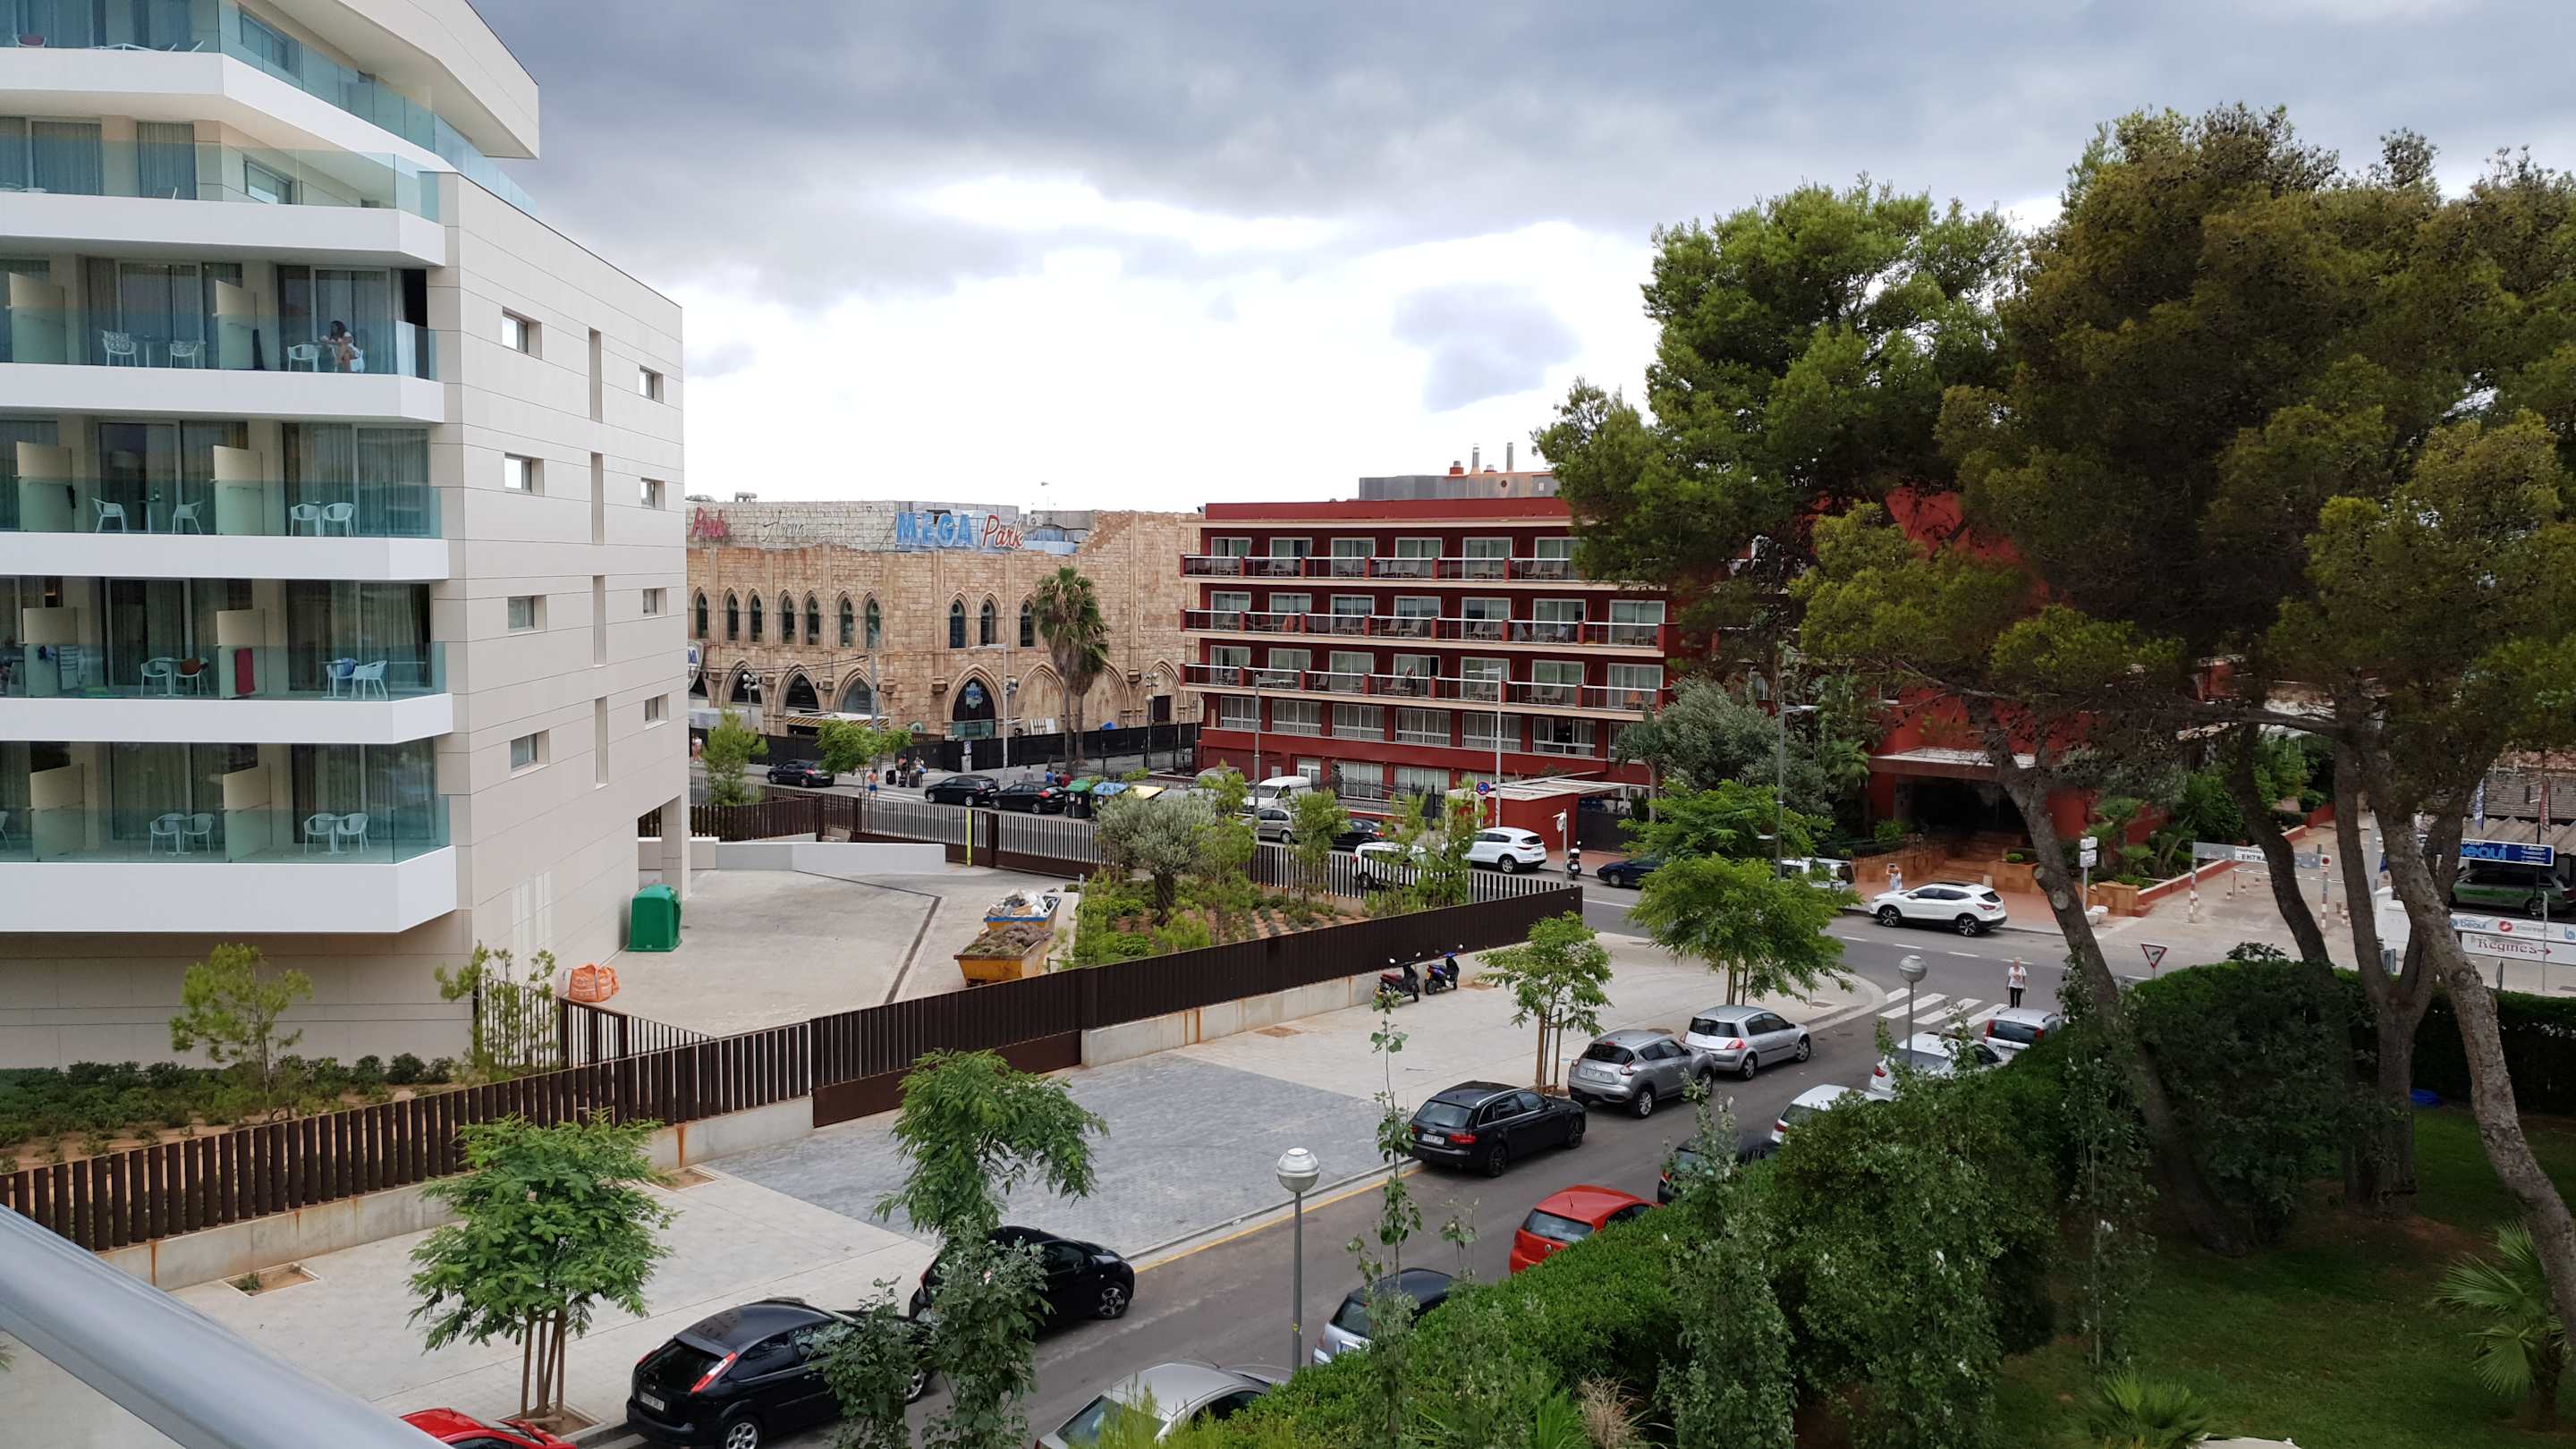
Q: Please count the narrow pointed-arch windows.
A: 10